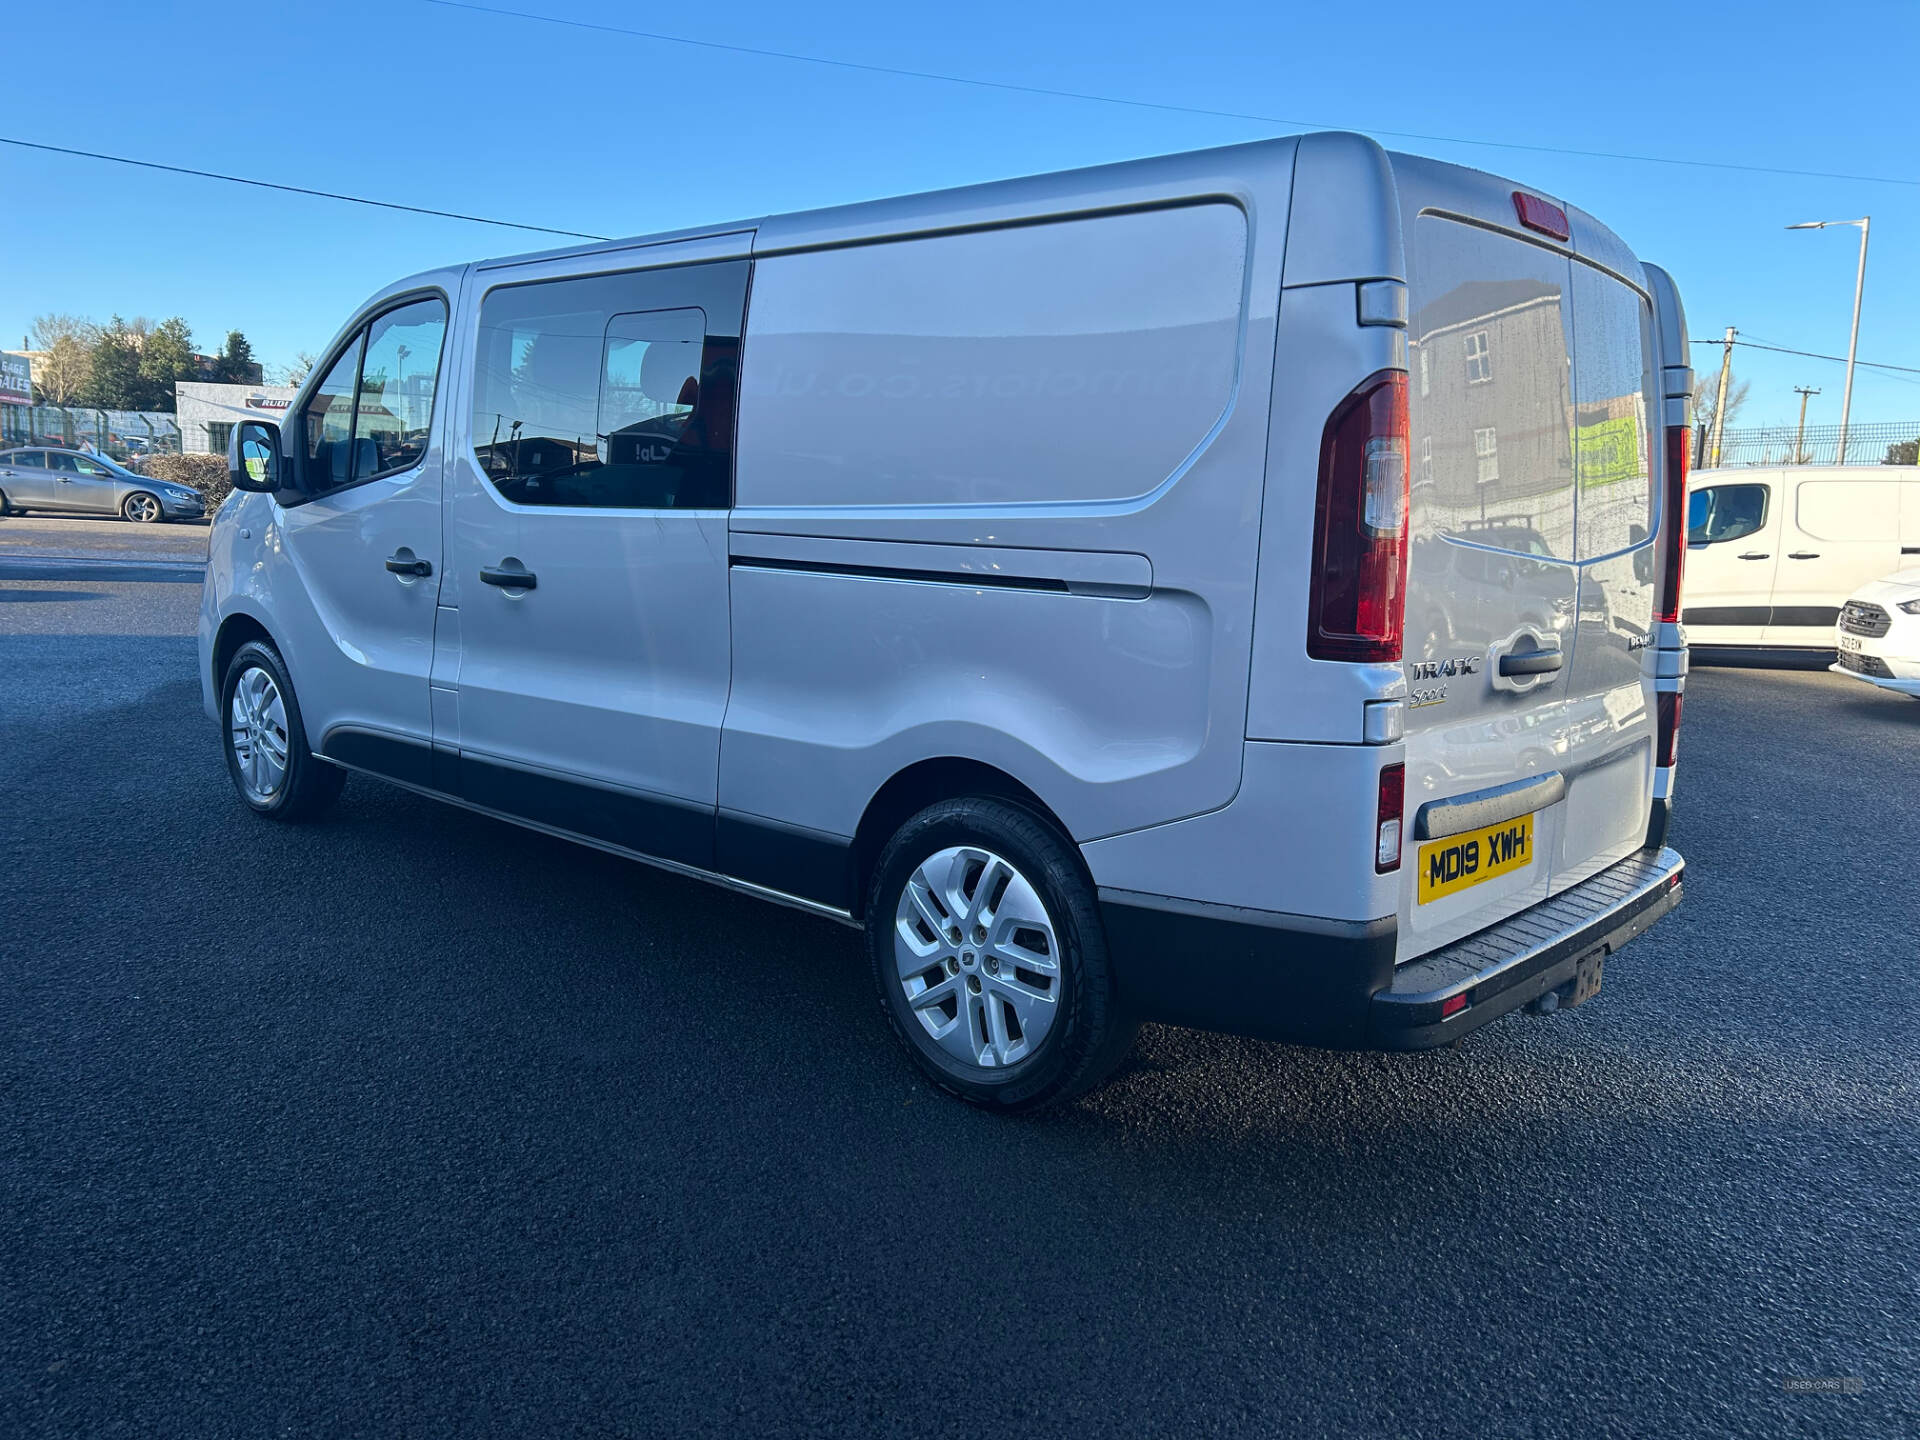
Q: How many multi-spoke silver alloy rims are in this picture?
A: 2